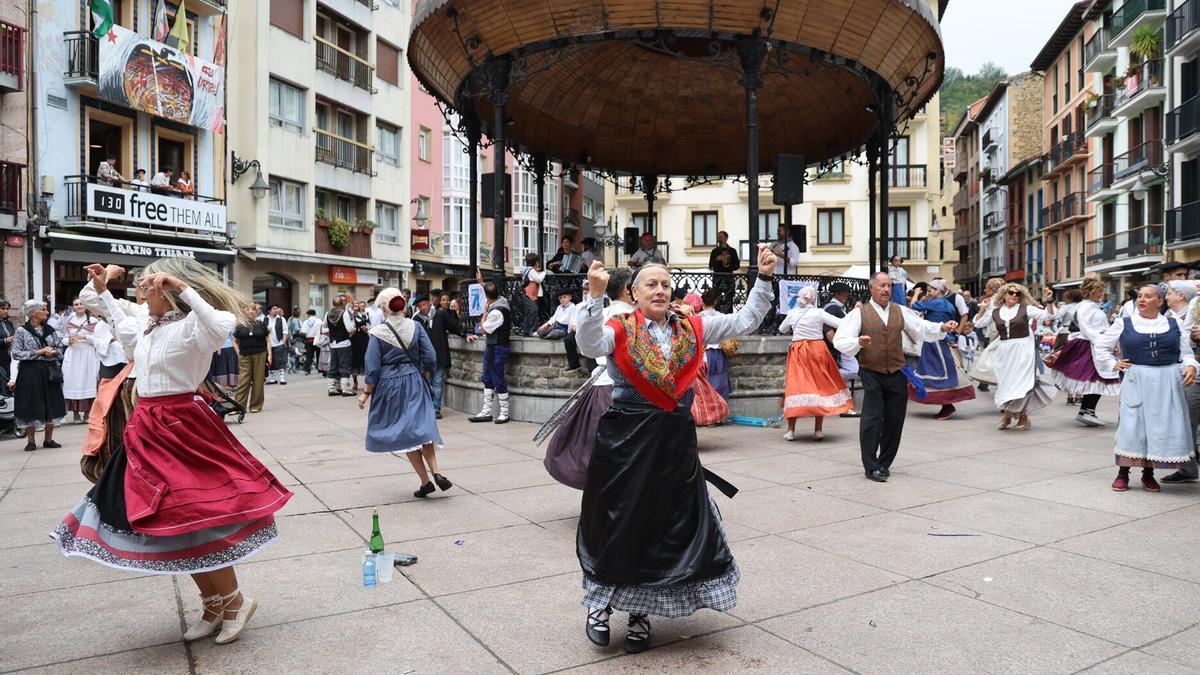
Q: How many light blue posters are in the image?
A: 2